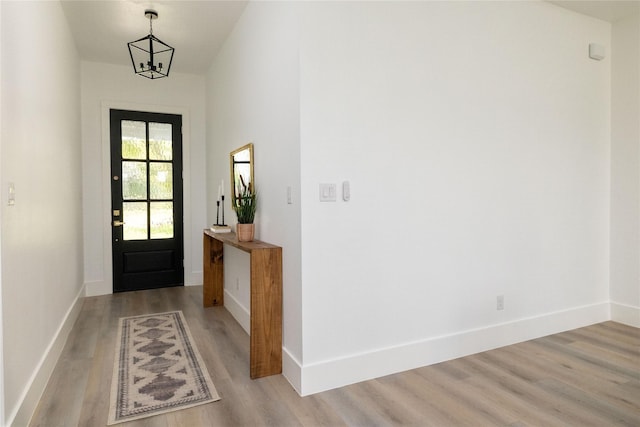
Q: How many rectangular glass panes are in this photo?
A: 6